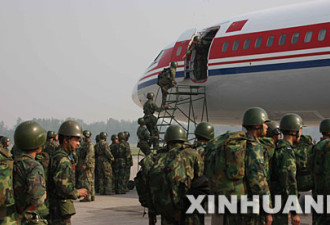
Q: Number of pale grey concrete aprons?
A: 1